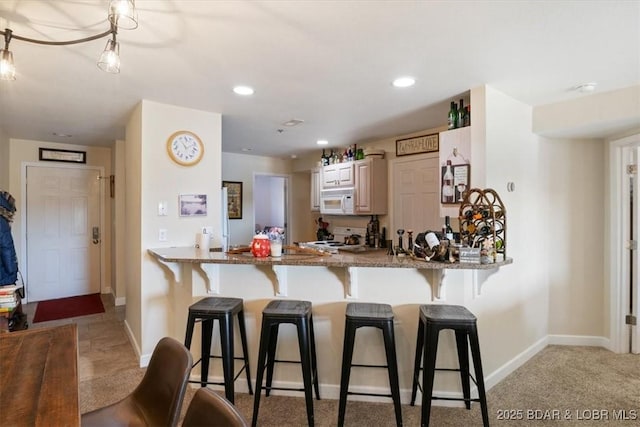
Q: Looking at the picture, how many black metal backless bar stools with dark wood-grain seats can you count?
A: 4